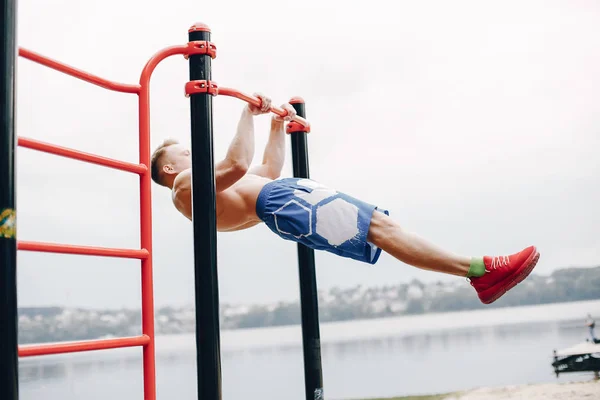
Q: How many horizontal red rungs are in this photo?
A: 4